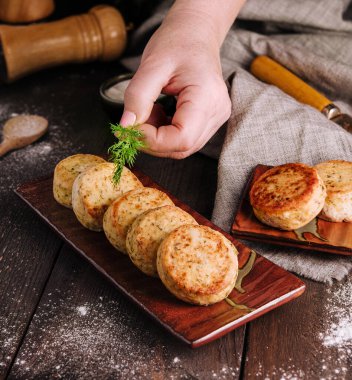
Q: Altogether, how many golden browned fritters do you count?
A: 7